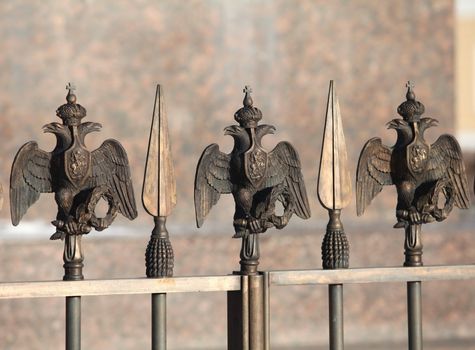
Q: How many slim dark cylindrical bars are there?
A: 4